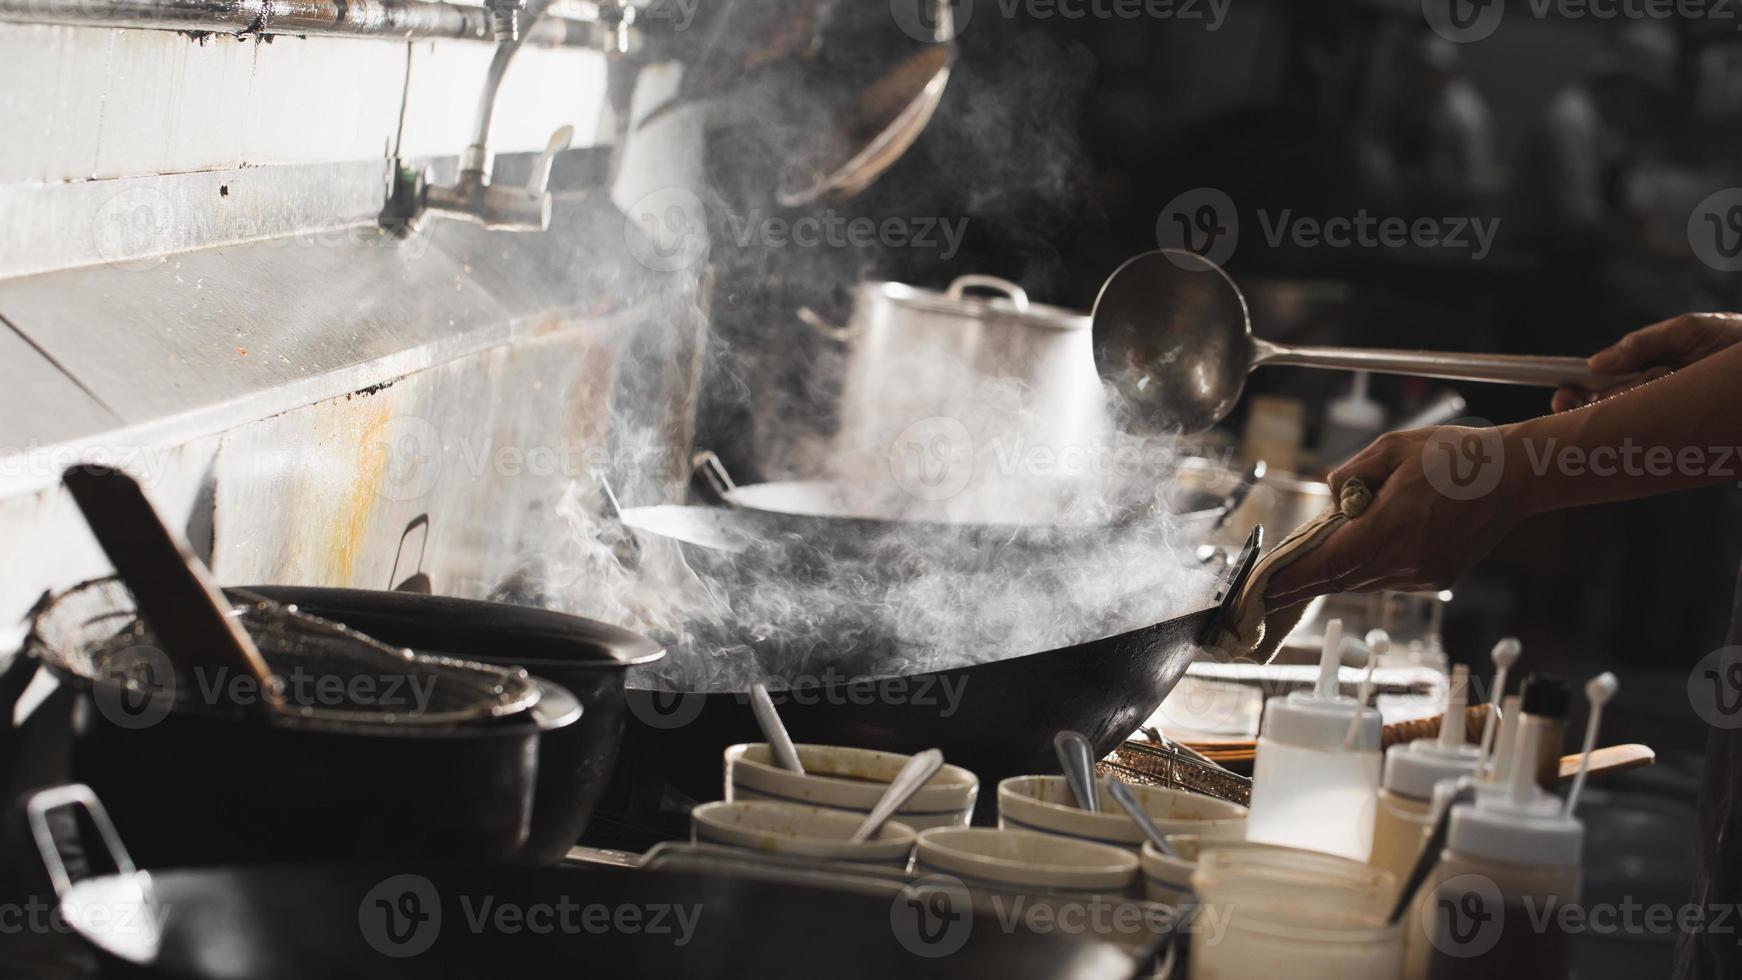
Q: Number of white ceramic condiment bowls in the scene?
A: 5